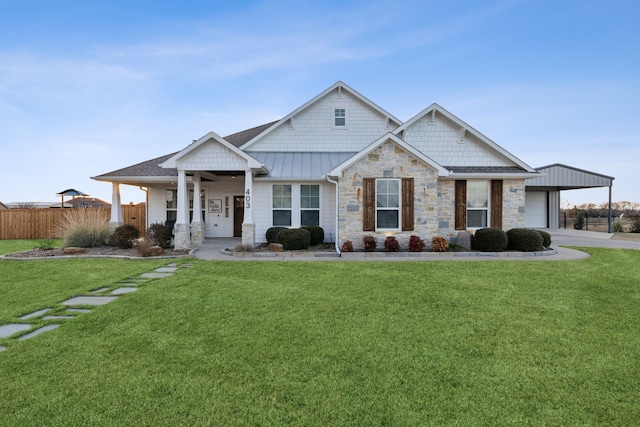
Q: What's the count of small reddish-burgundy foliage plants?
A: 5